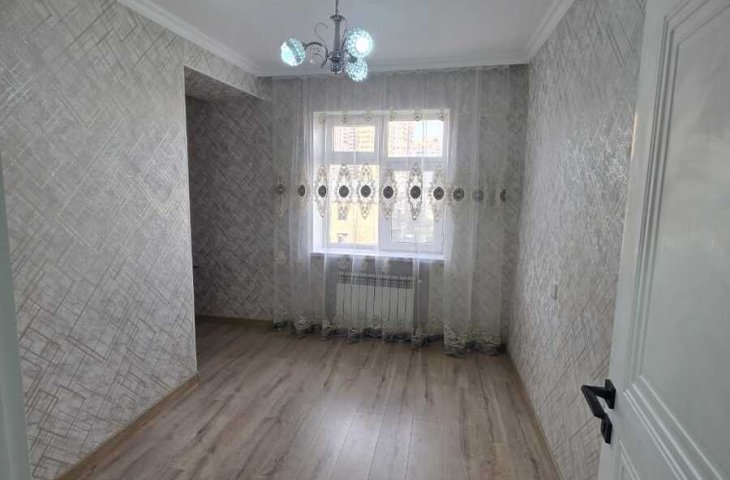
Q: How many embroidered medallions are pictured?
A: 11